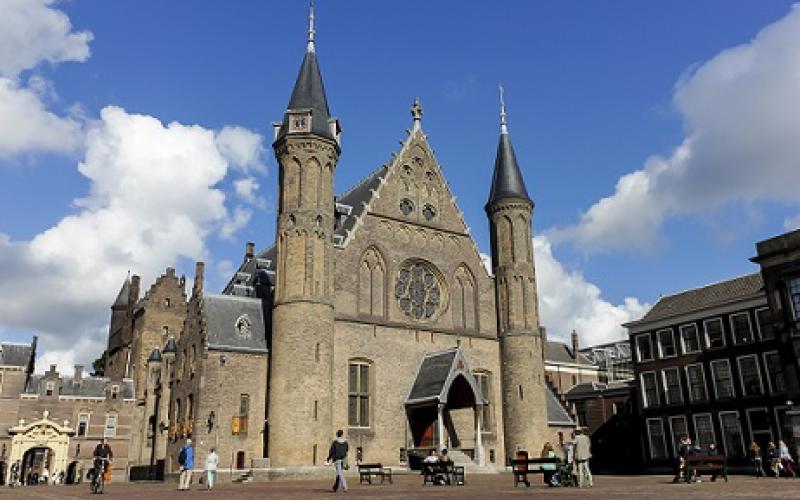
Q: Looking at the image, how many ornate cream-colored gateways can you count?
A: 1